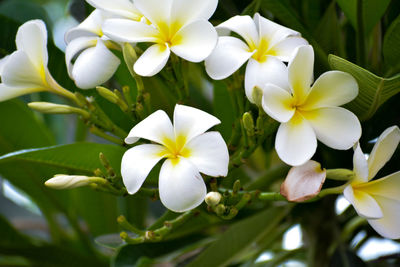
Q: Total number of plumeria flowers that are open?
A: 8